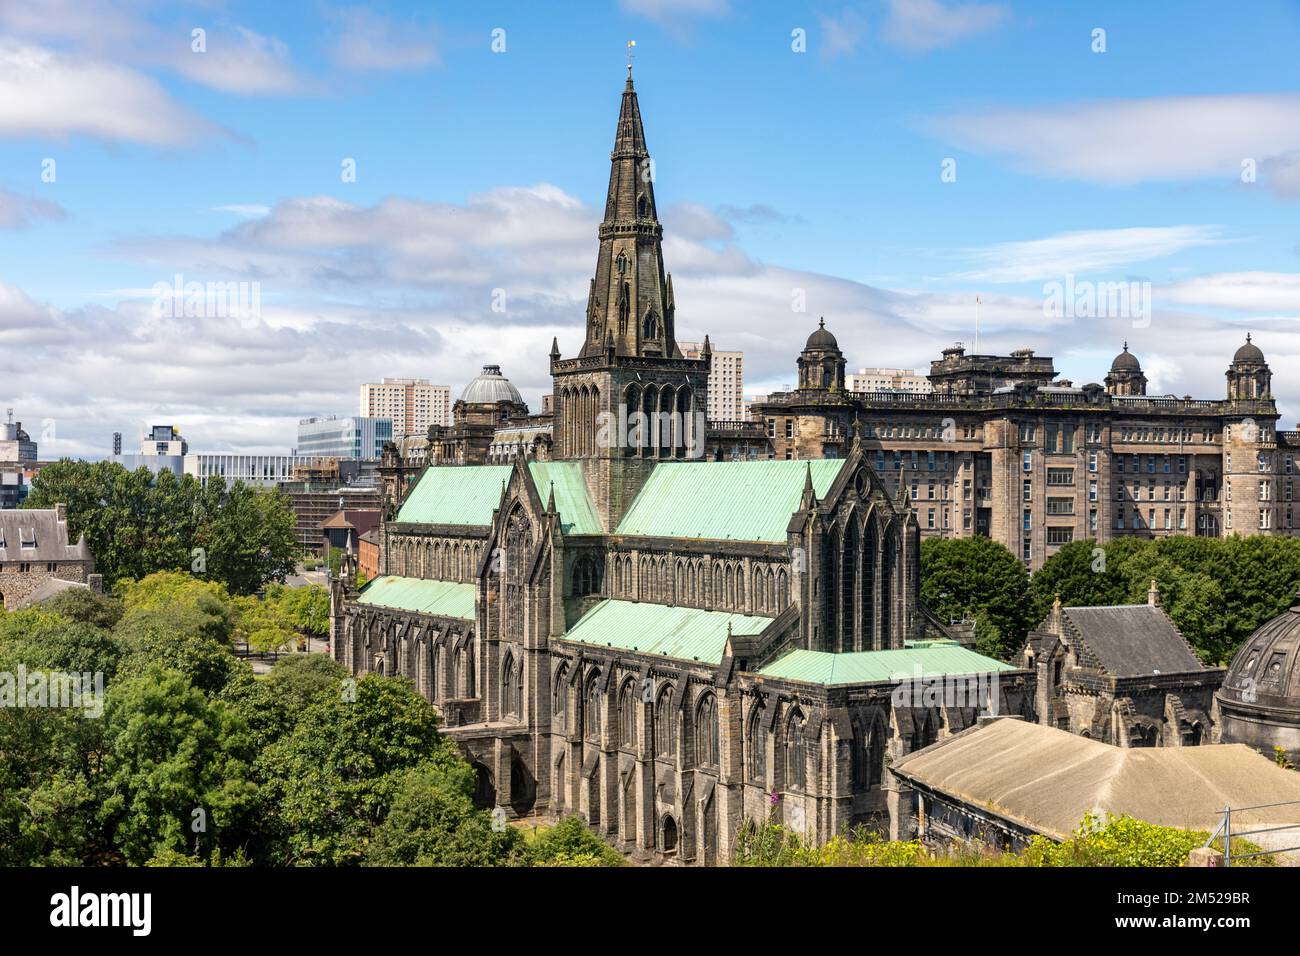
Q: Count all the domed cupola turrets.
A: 3